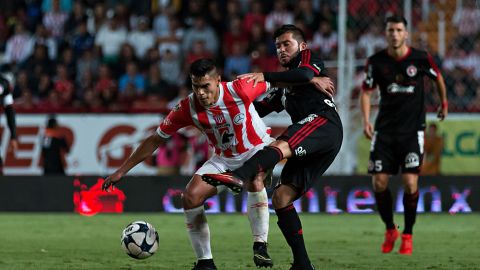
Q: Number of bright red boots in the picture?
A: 2